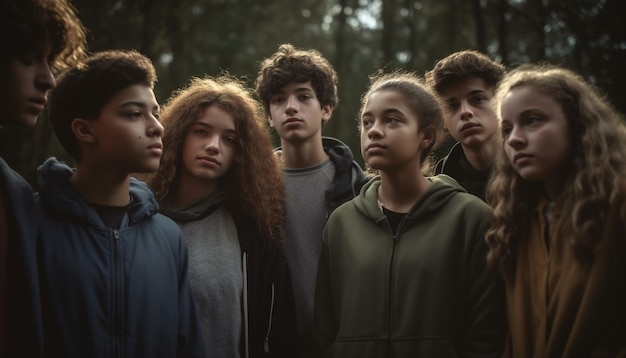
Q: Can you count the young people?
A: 7